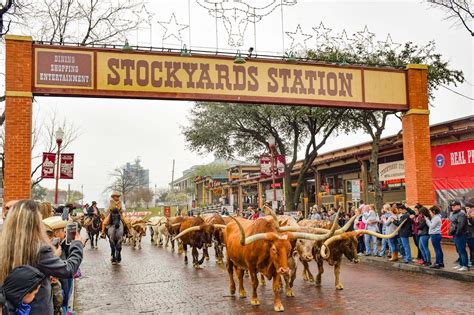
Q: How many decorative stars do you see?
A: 7